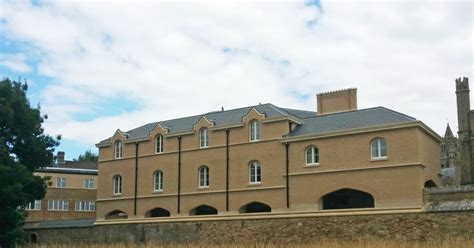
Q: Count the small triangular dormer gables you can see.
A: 4